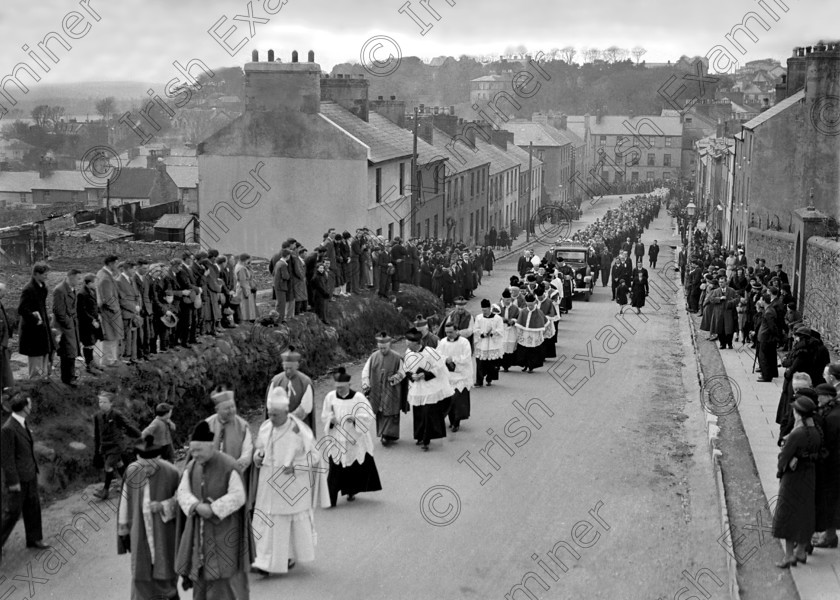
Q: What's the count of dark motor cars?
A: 1